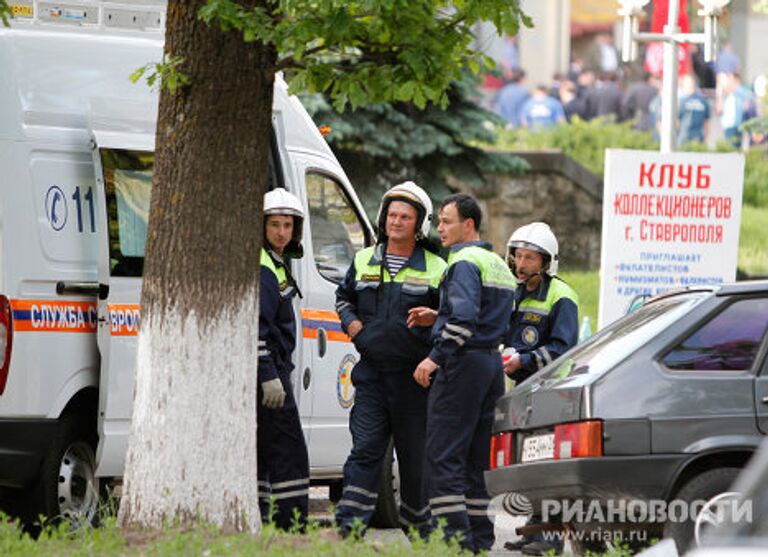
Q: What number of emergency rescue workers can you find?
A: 4